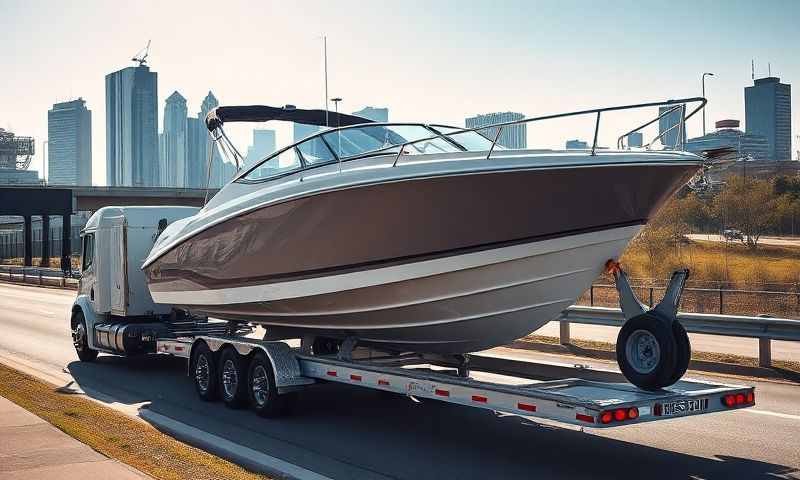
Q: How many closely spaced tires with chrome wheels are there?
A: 3